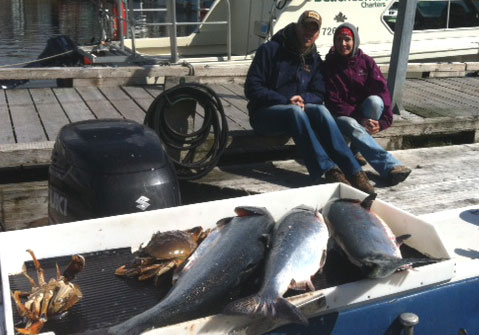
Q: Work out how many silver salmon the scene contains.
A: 3